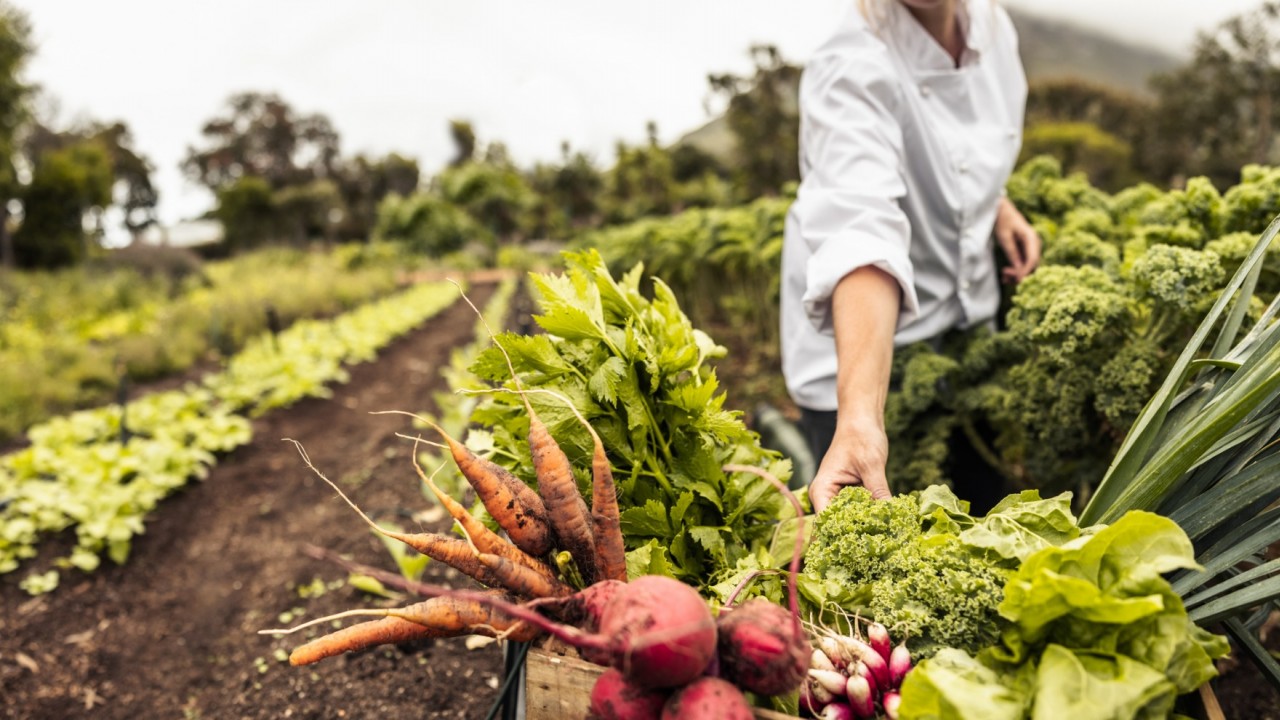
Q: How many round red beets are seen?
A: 5